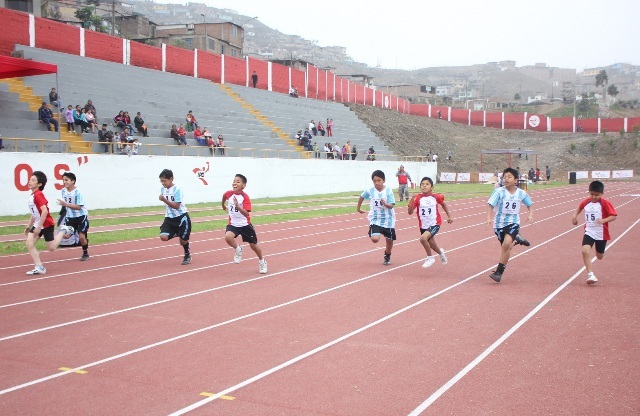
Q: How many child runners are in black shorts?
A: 8